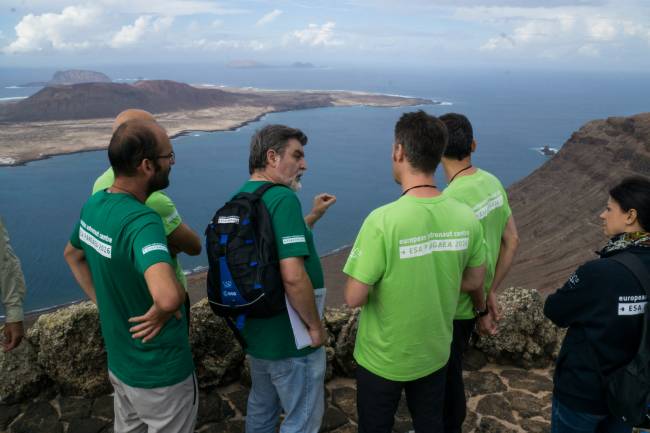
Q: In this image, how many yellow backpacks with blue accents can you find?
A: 0